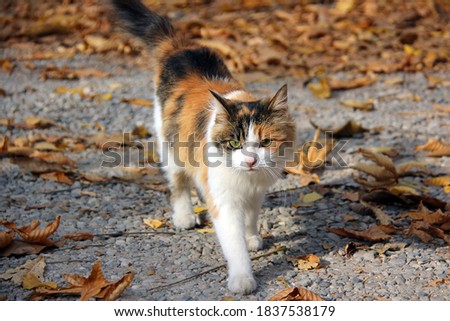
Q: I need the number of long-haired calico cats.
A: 1